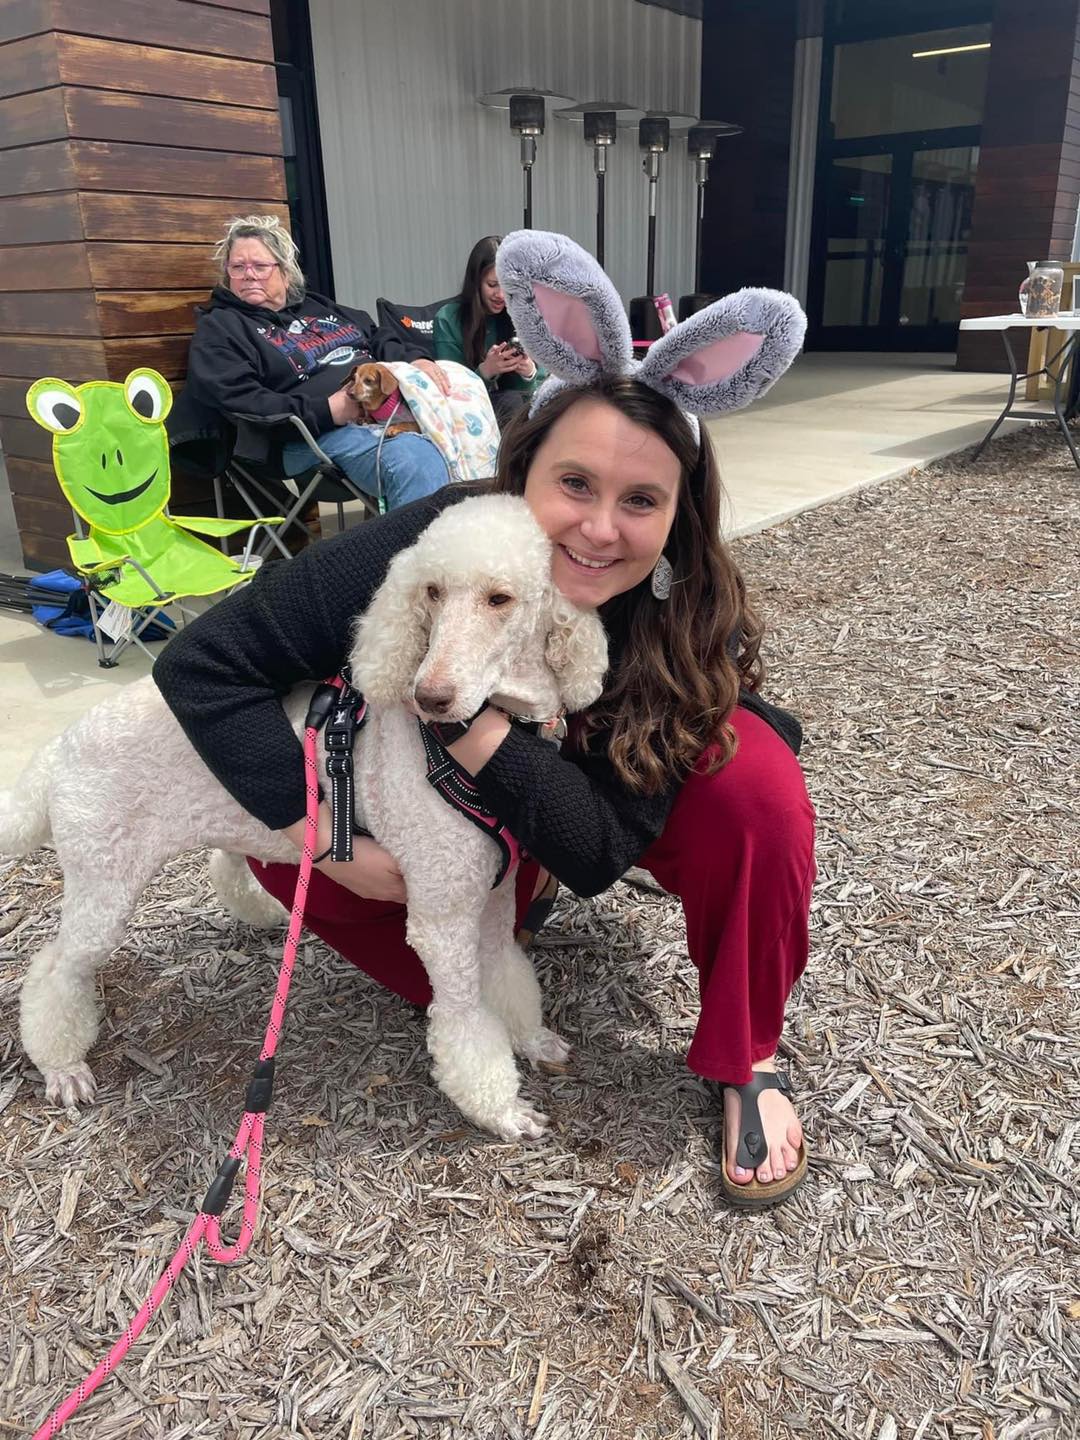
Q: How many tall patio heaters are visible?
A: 4